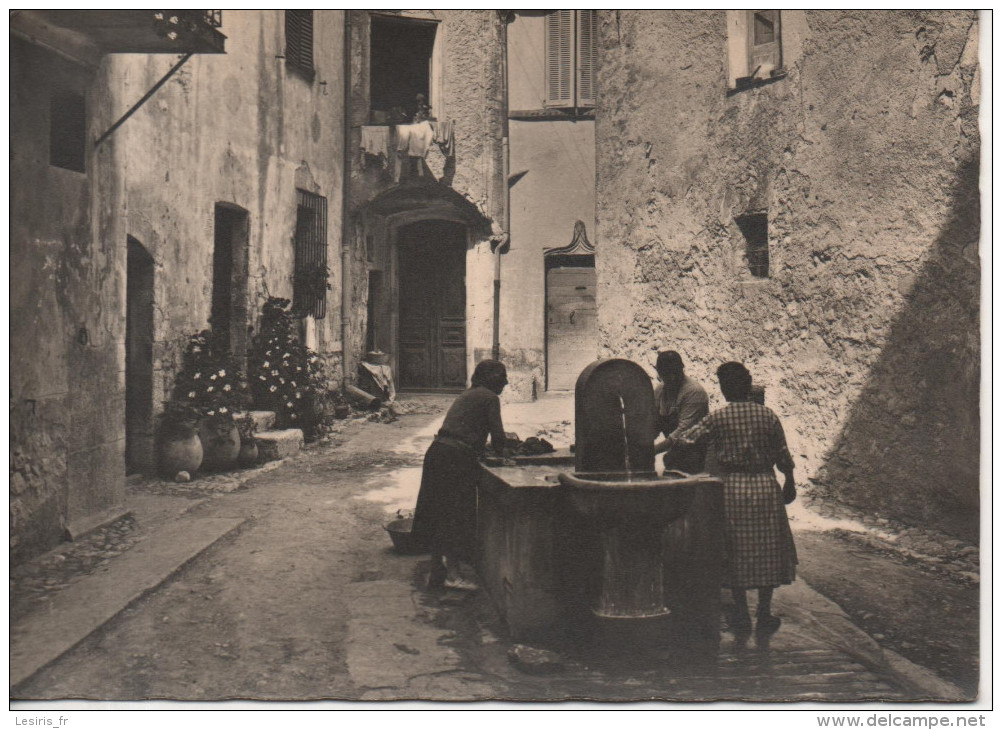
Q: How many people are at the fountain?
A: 3